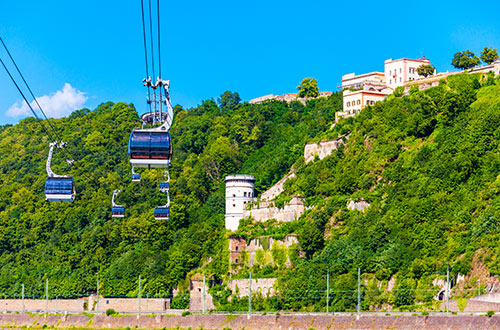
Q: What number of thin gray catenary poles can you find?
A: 9